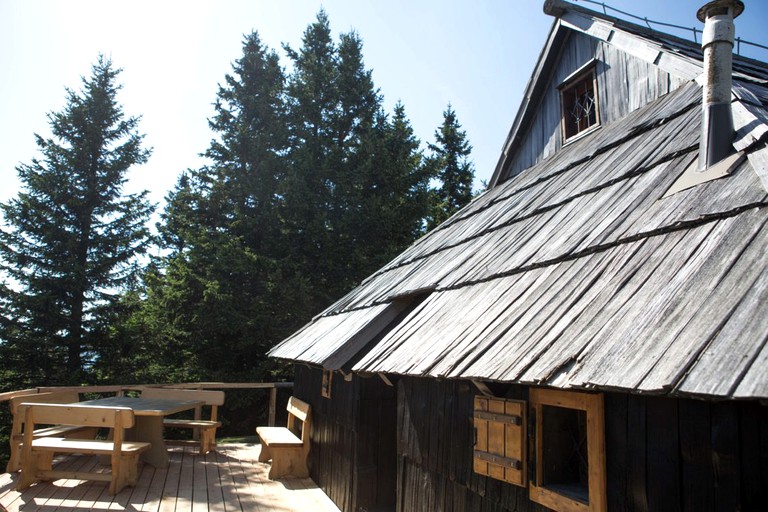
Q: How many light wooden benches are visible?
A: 4